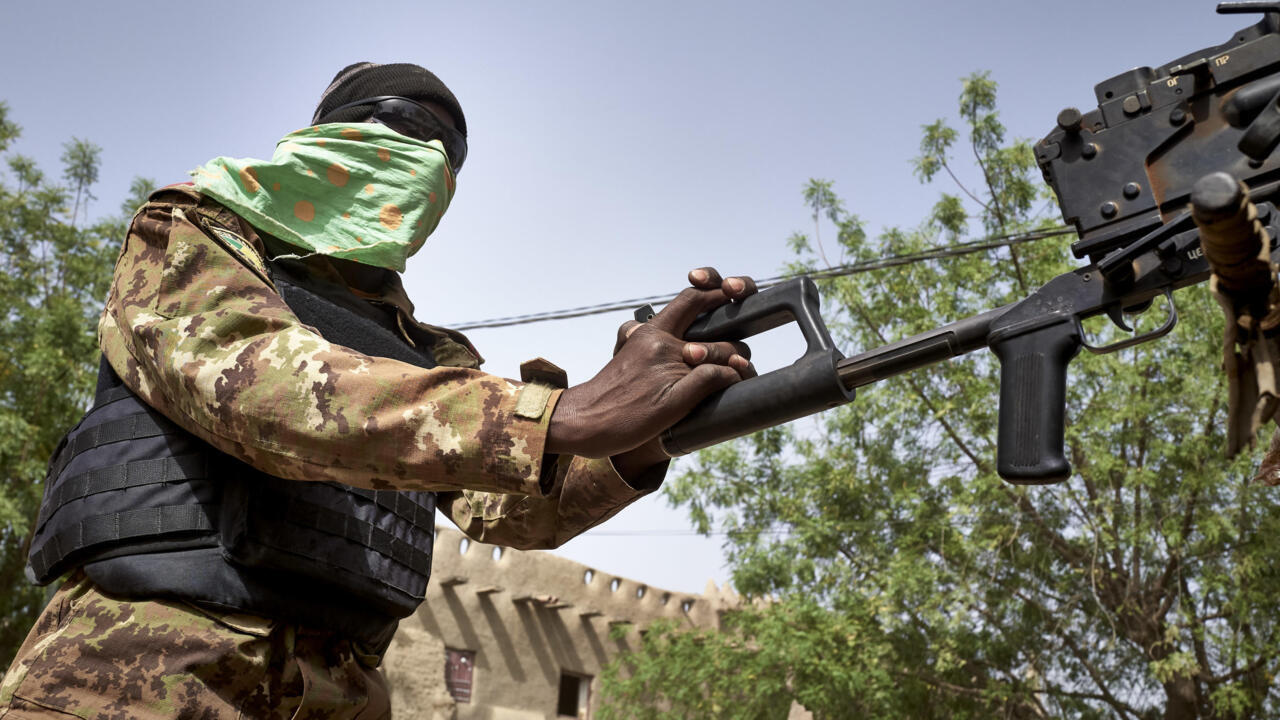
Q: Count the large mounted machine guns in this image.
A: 1